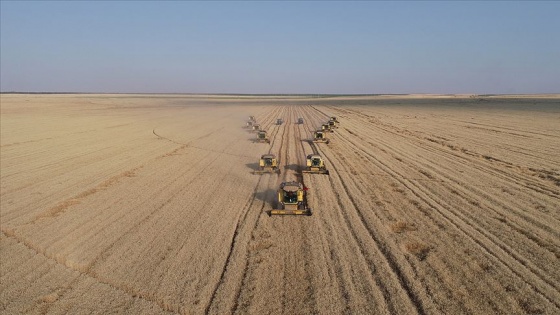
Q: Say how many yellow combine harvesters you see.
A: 11